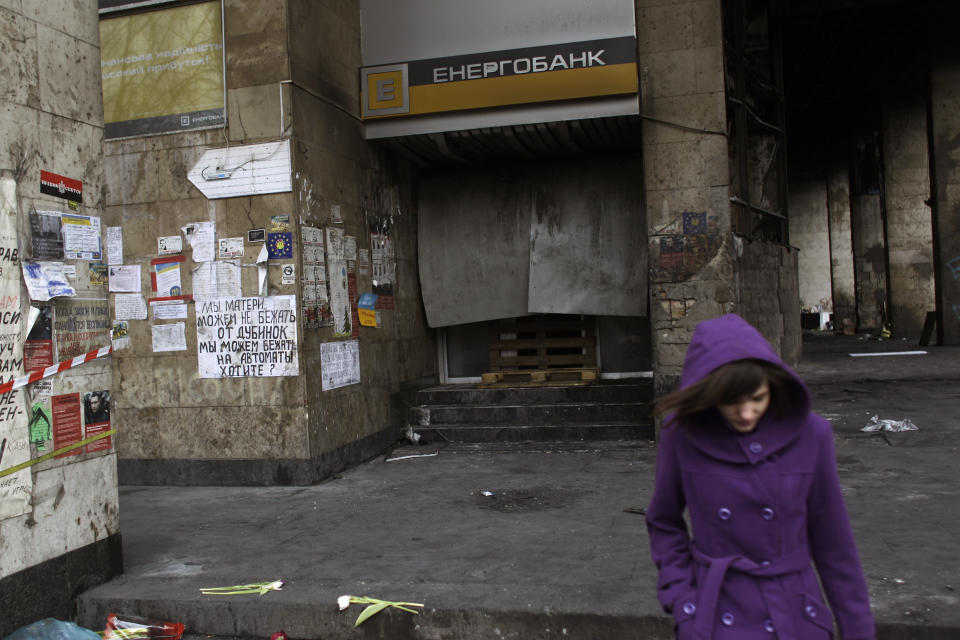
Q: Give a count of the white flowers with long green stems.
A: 2